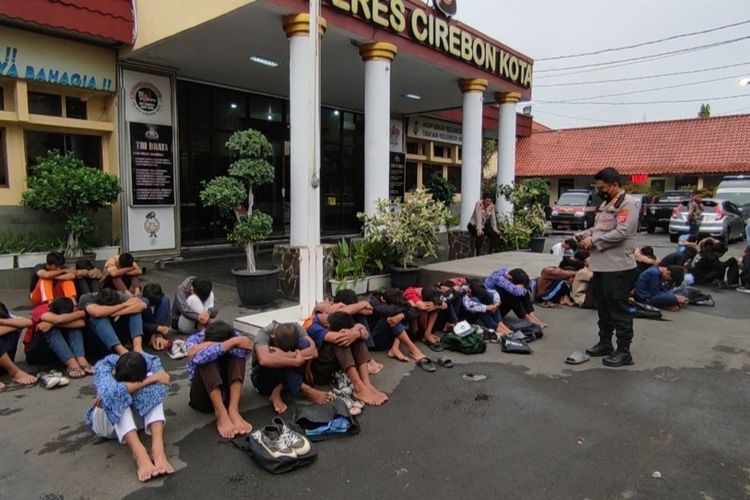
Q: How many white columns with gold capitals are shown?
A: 4